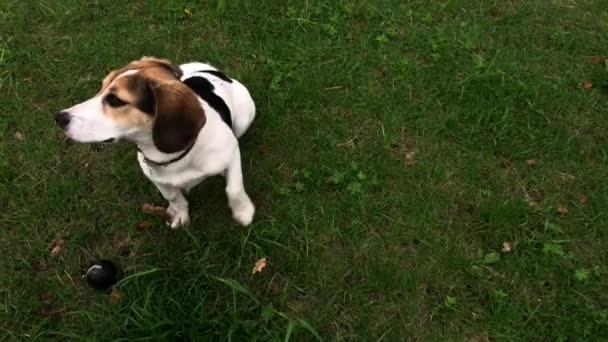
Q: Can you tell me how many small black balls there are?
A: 1